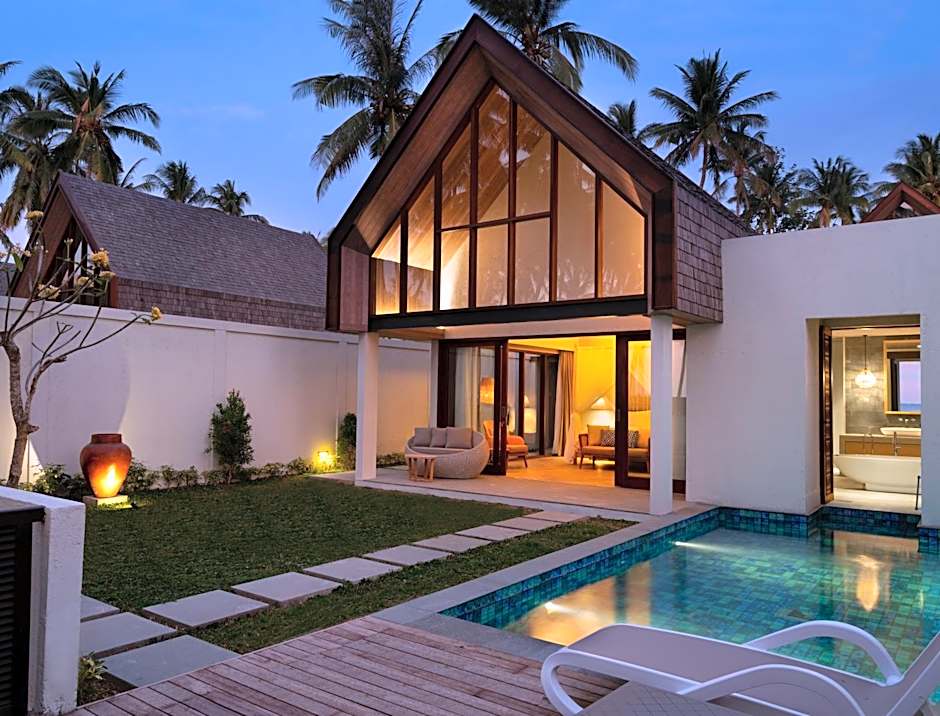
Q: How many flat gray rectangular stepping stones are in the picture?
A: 11